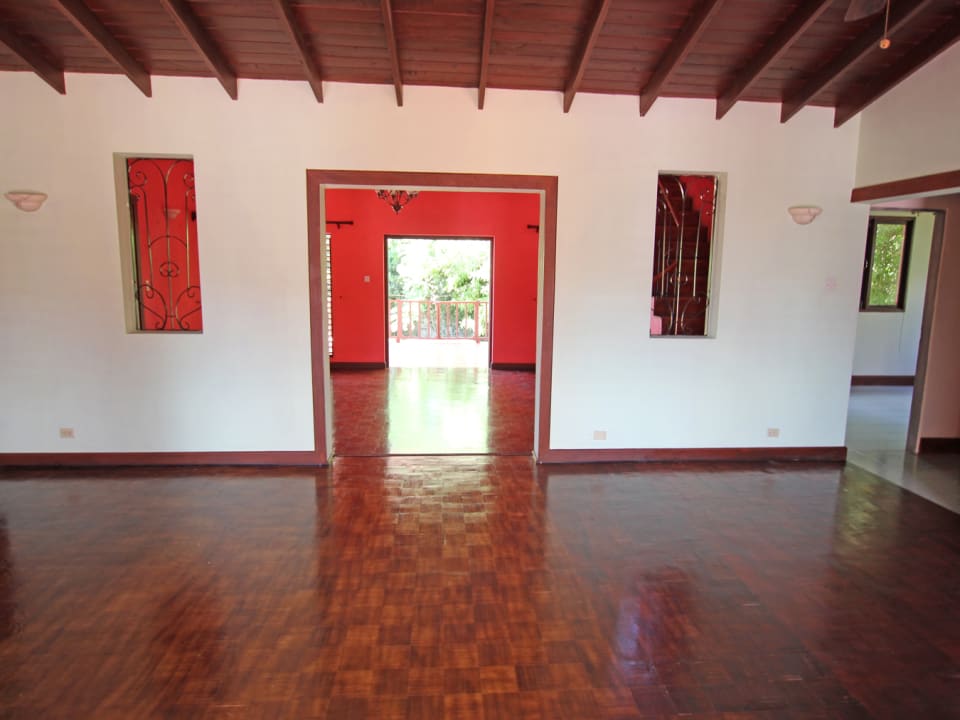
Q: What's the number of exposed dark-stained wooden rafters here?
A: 11